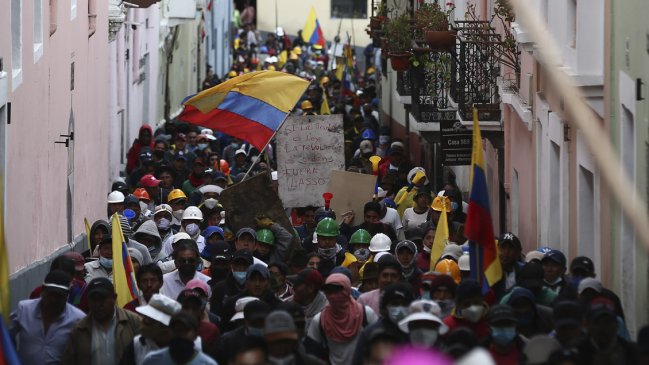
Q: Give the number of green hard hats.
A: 3